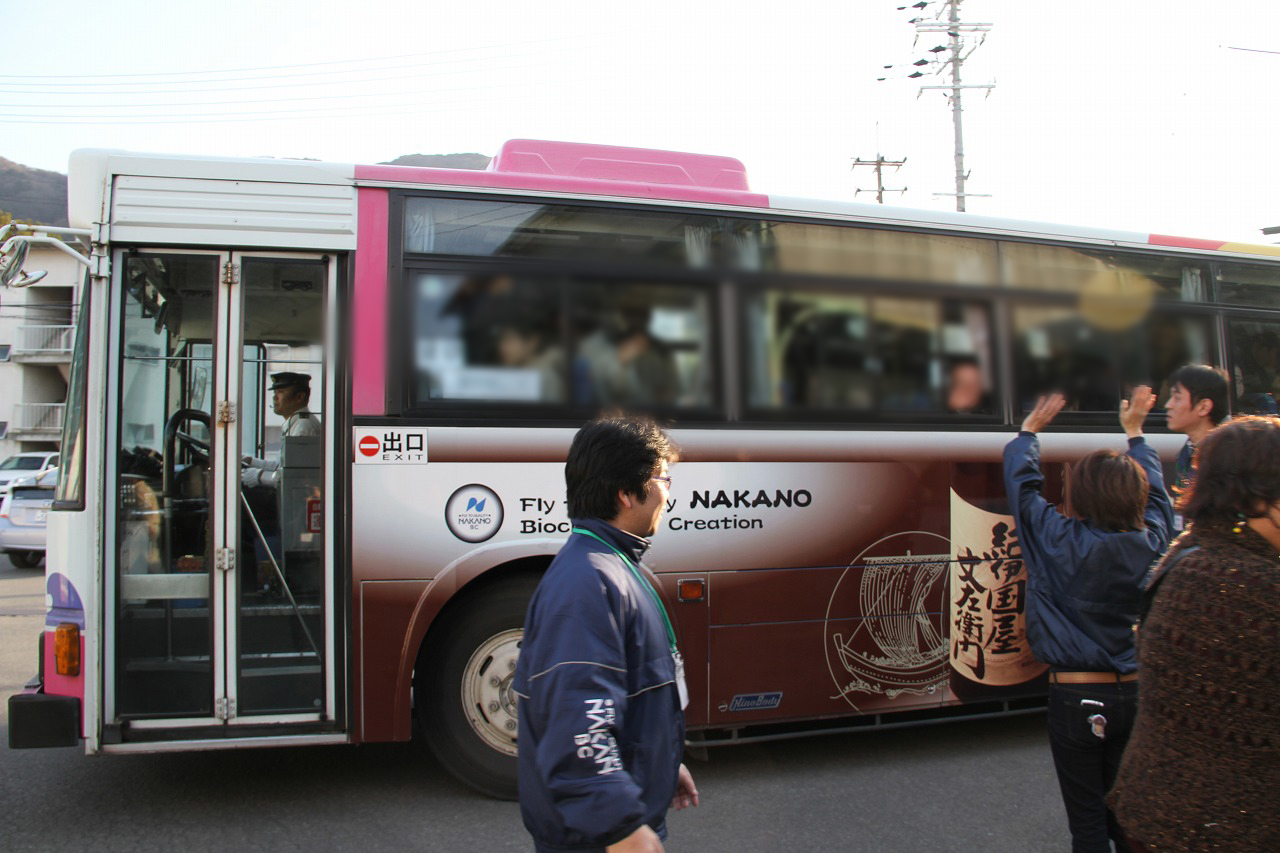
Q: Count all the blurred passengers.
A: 3